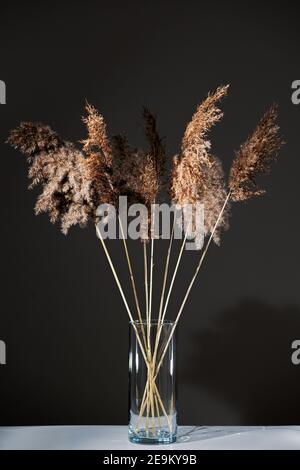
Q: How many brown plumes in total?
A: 7